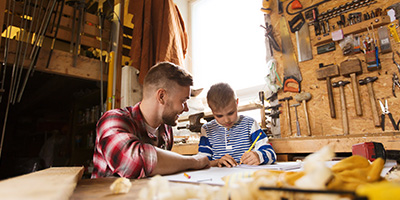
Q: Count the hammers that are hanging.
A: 7